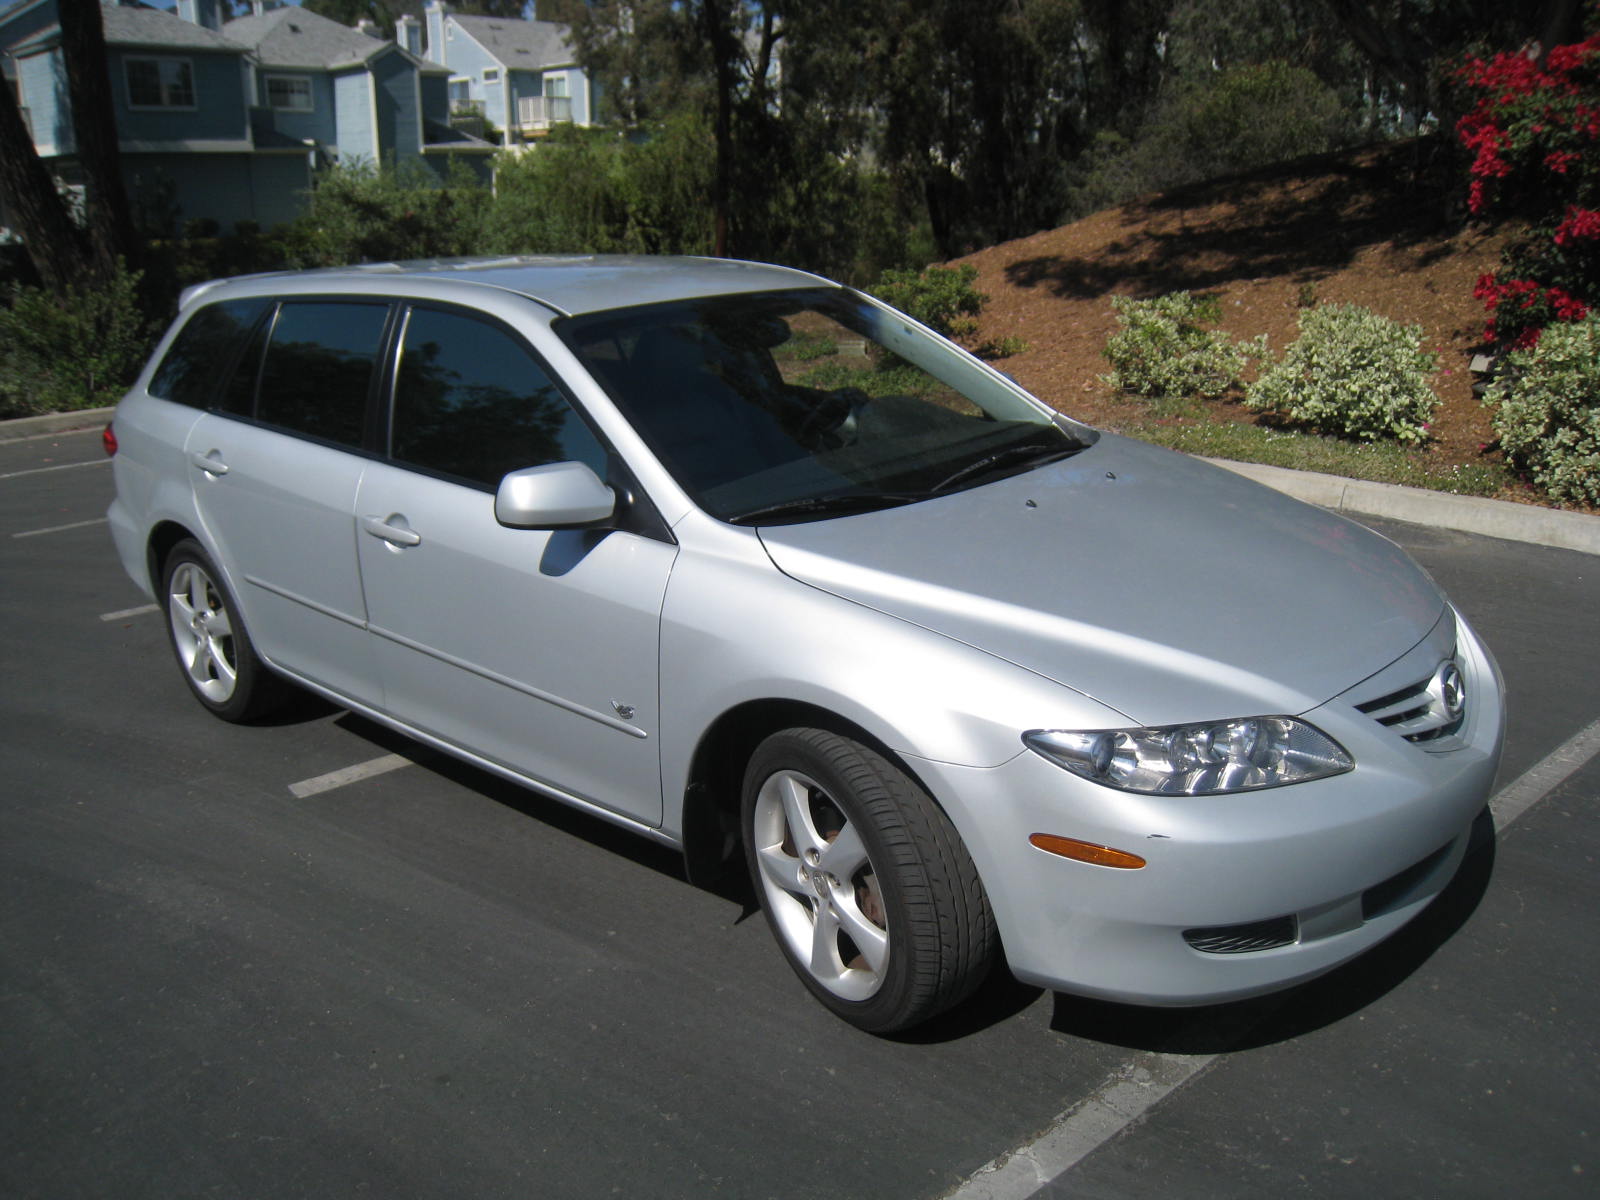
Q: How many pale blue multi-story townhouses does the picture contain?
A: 3